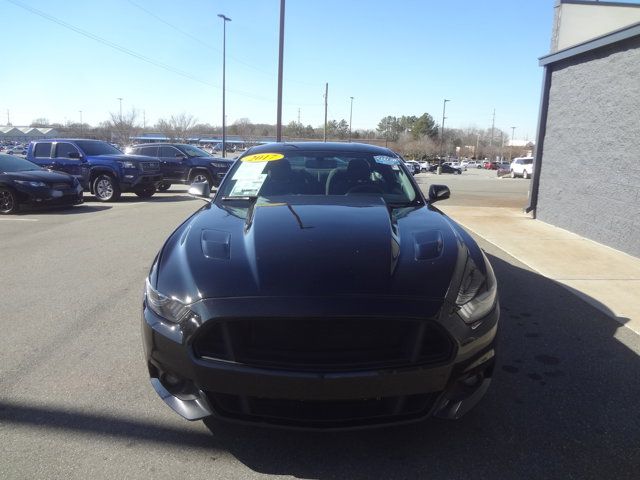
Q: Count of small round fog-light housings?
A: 2